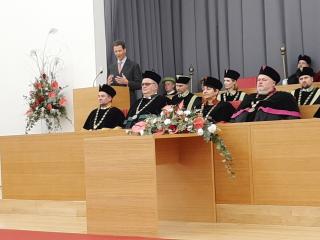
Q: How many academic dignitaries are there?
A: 9